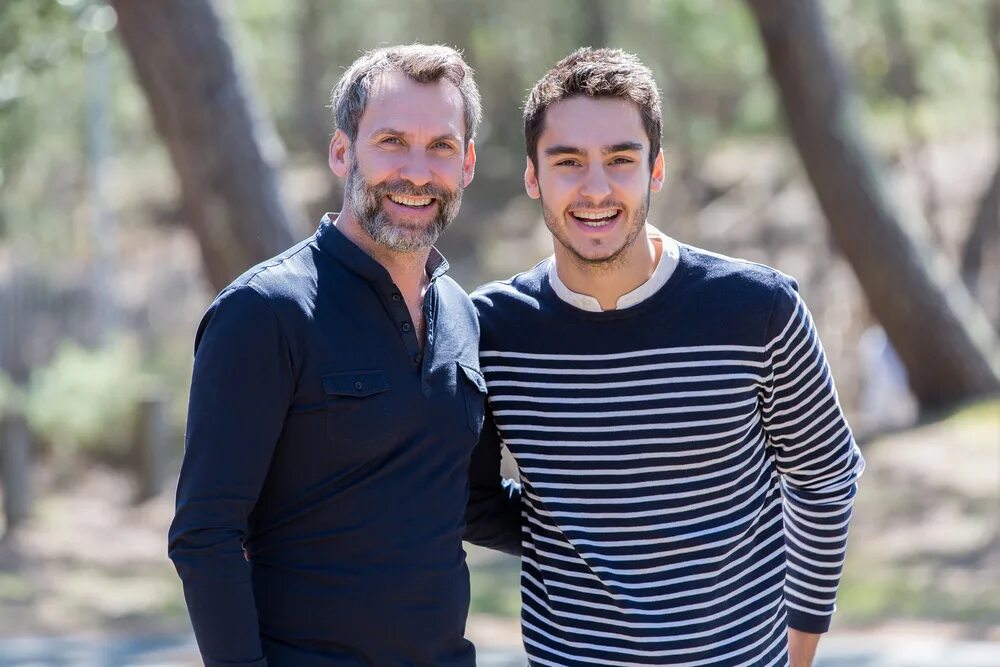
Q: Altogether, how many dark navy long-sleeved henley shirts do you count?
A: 1